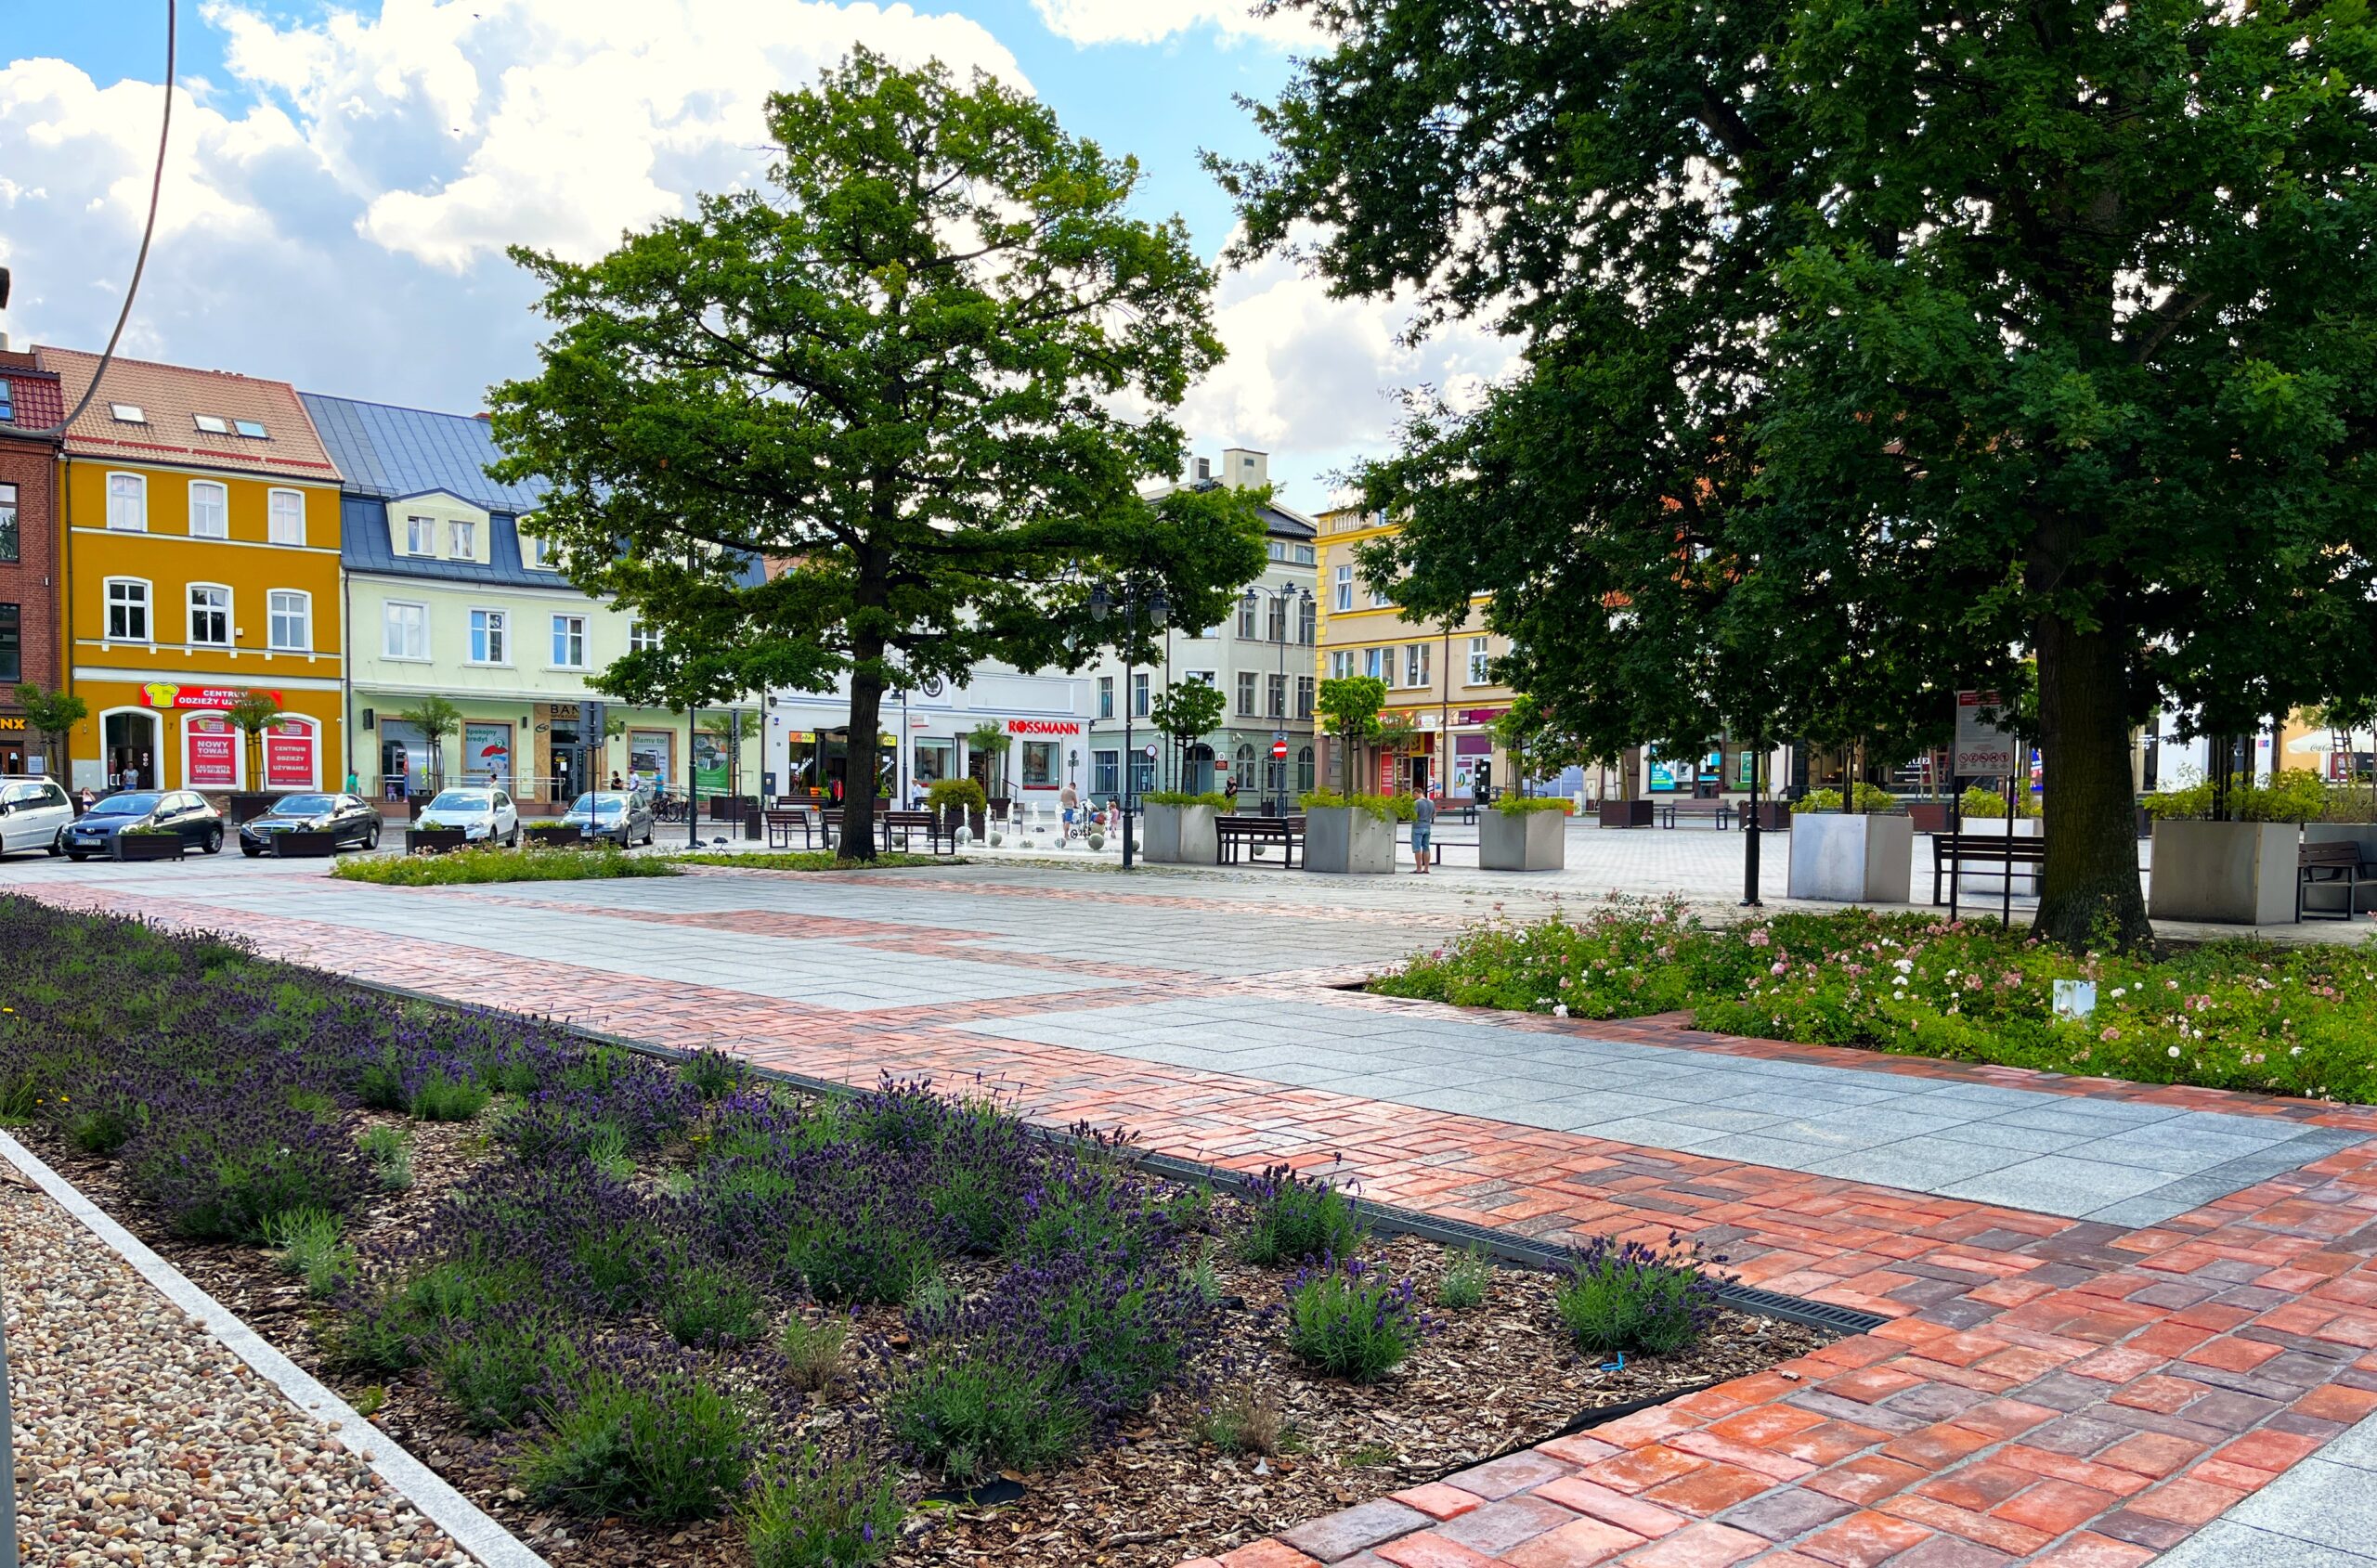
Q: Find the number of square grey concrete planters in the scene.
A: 7